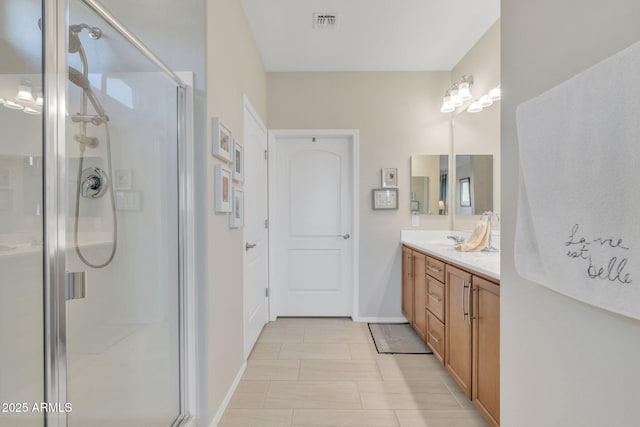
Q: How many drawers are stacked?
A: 3